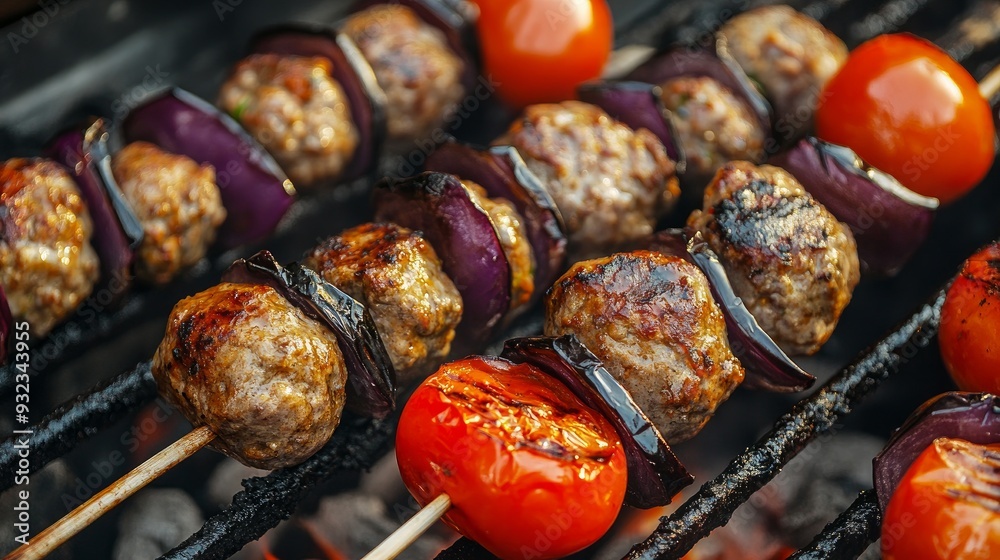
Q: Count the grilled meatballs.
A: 12